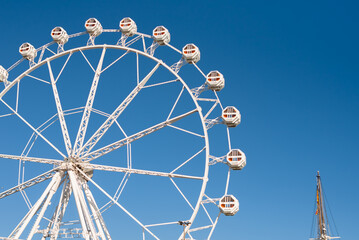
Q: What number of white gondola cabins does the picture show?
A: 11